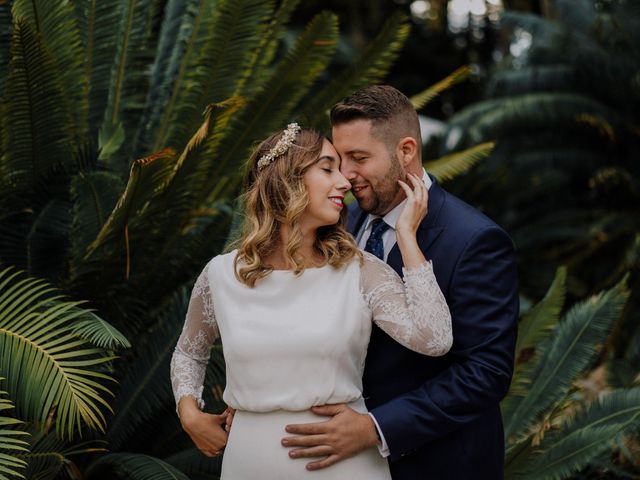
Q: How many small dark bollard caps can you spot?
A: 0